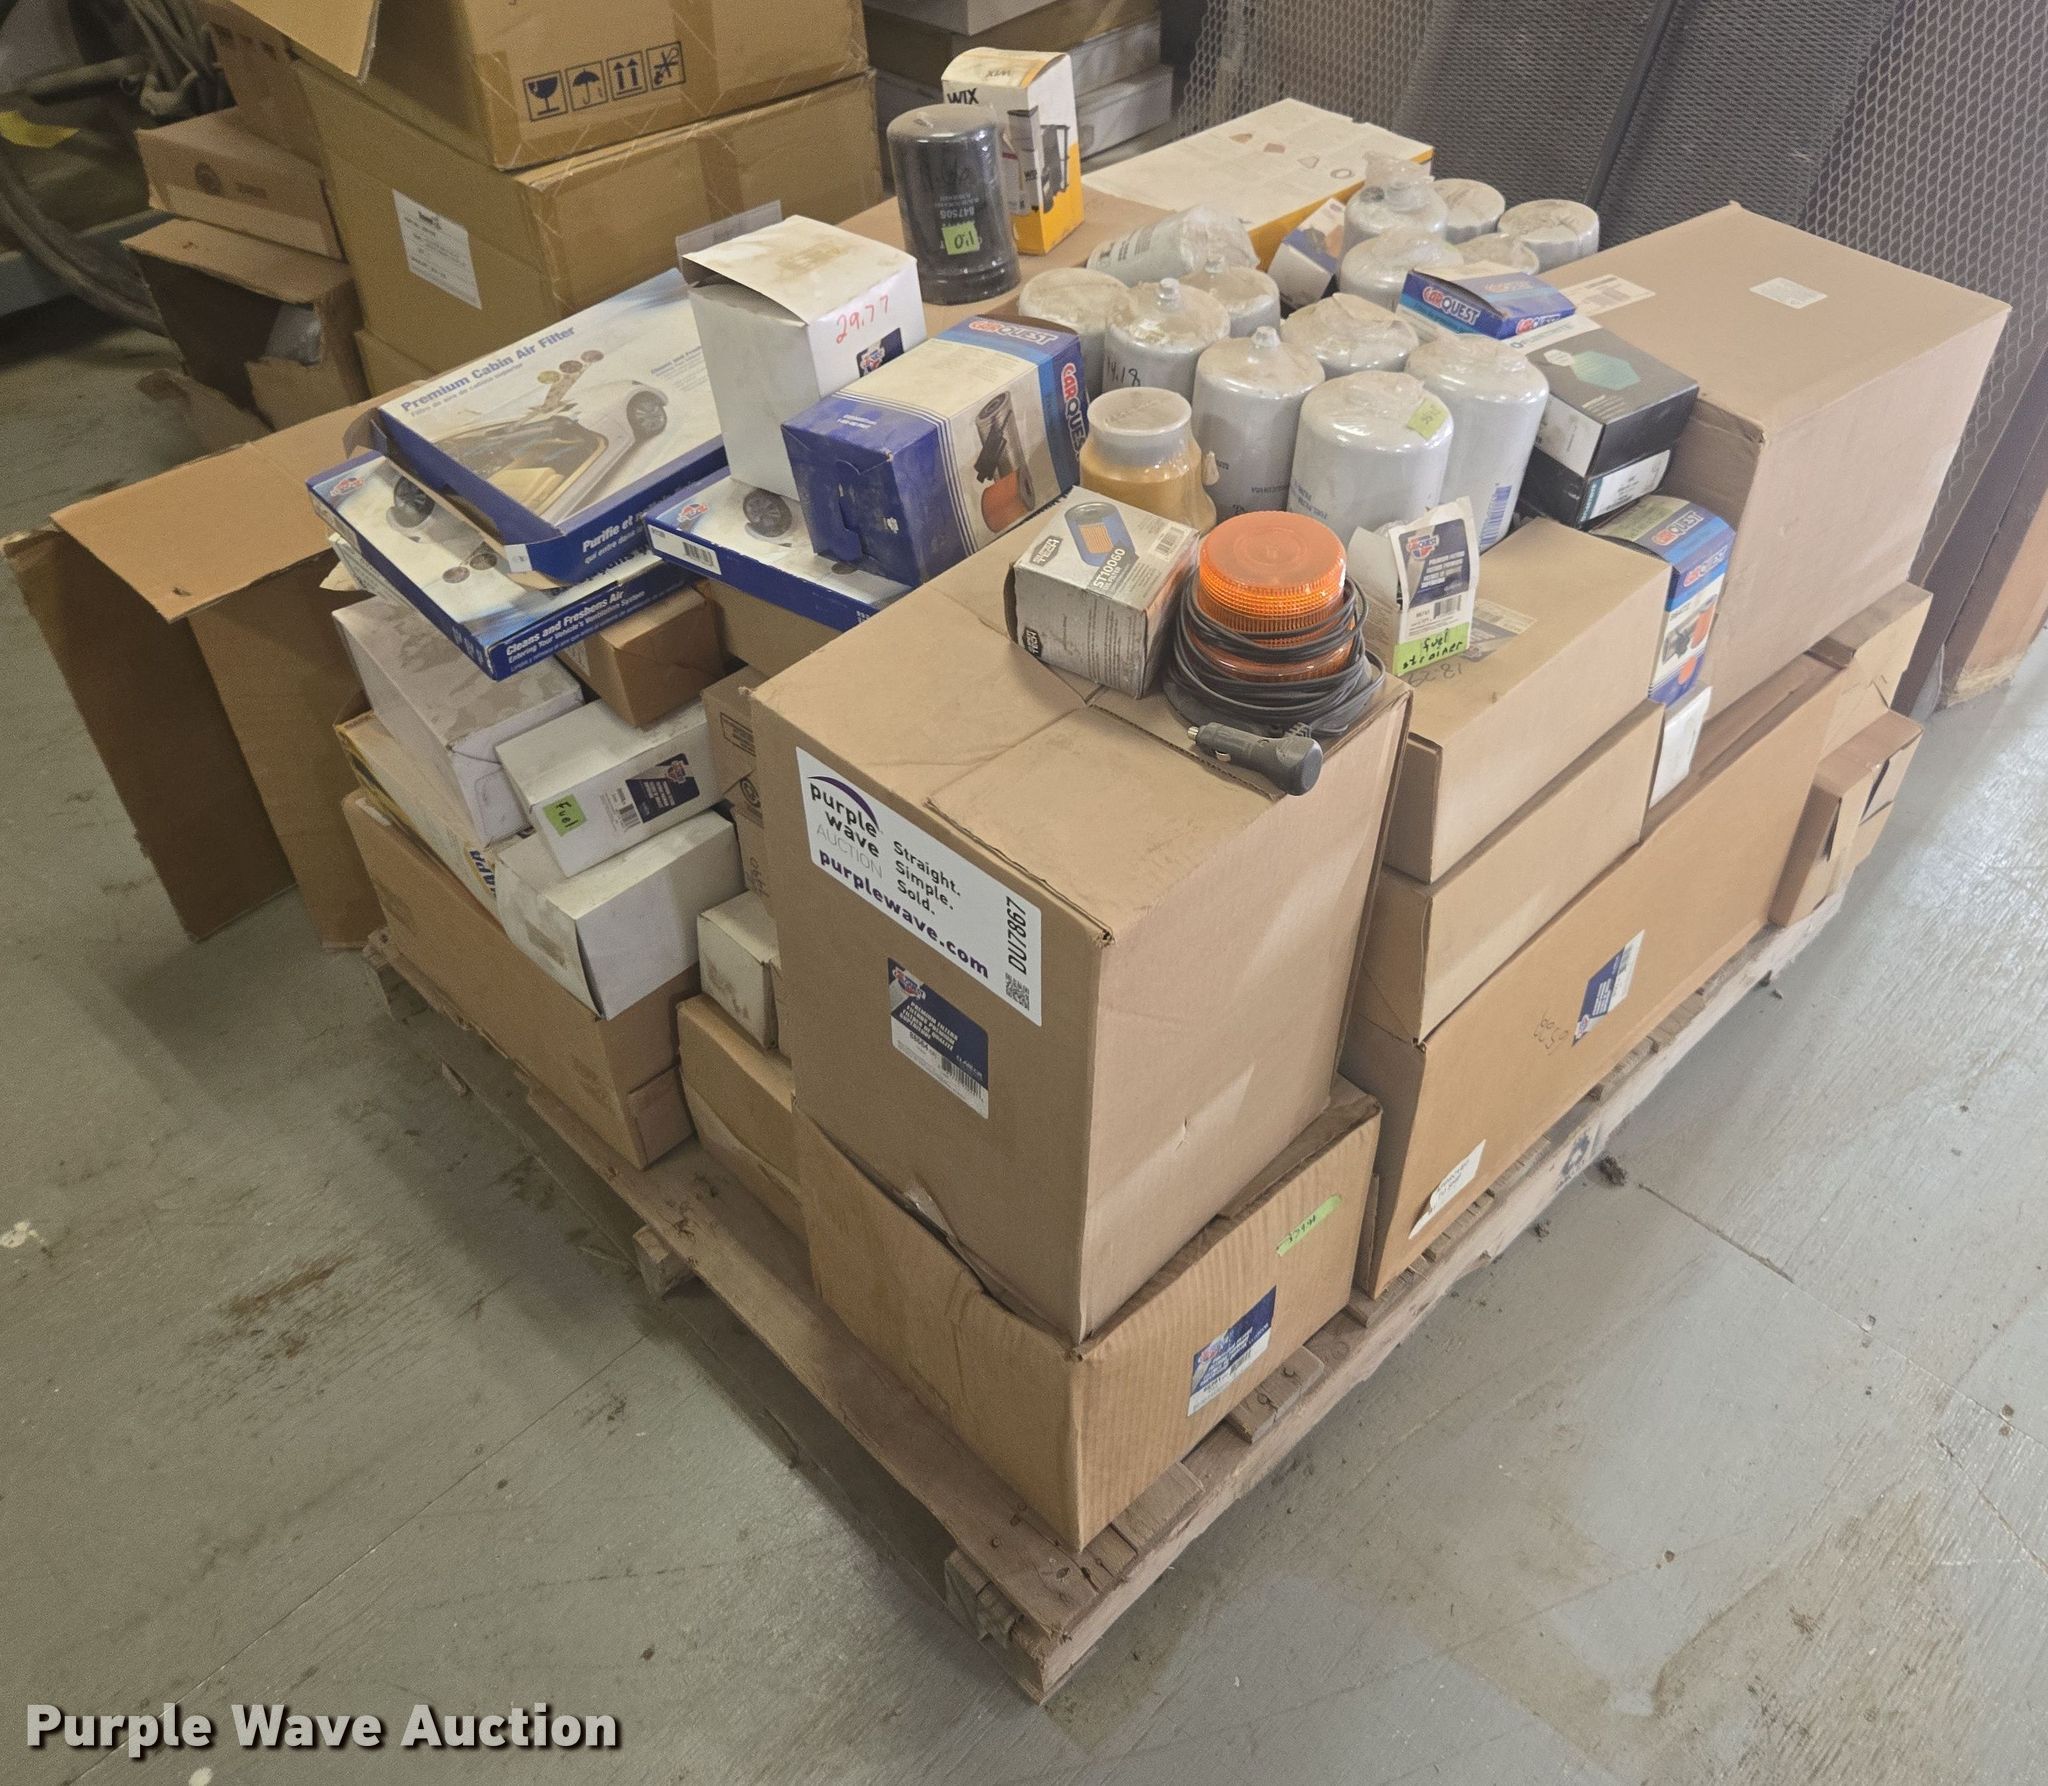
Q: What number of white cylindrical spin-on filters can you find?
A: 13